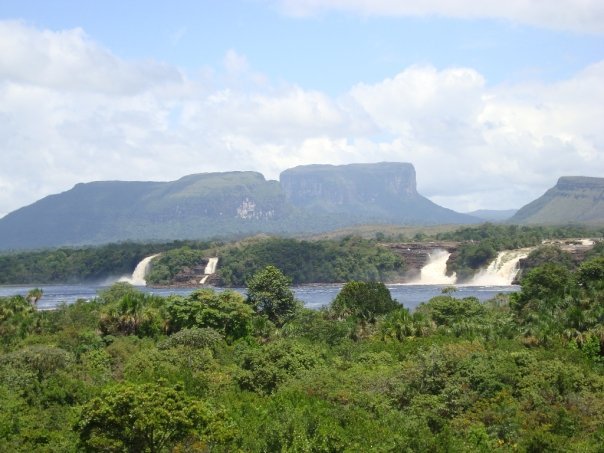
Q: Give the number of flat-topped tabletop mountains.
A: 3